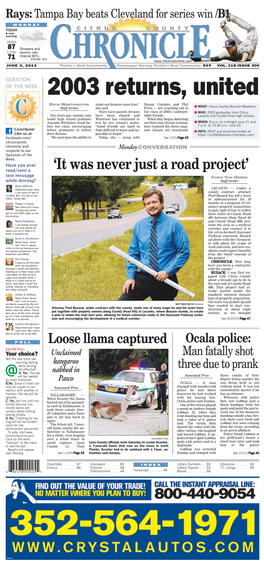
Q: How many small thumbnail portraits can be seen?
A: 7